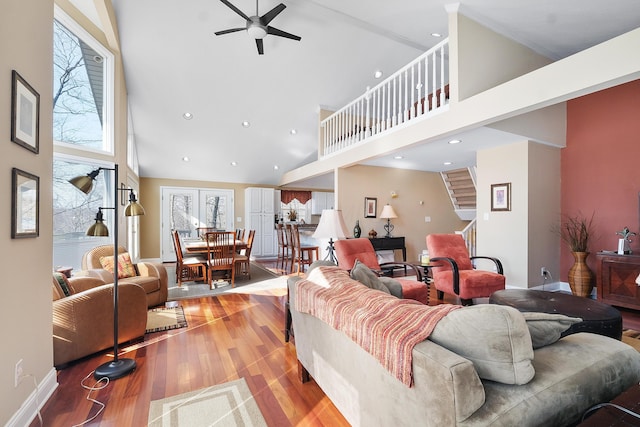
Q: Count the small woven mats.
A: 2